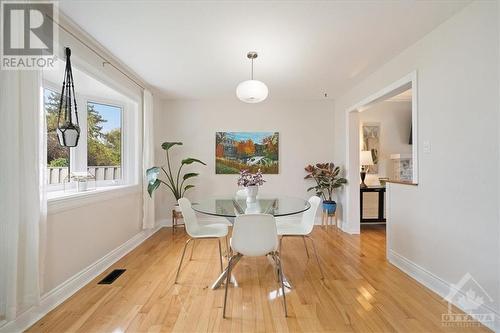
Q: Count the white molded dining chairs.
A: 4